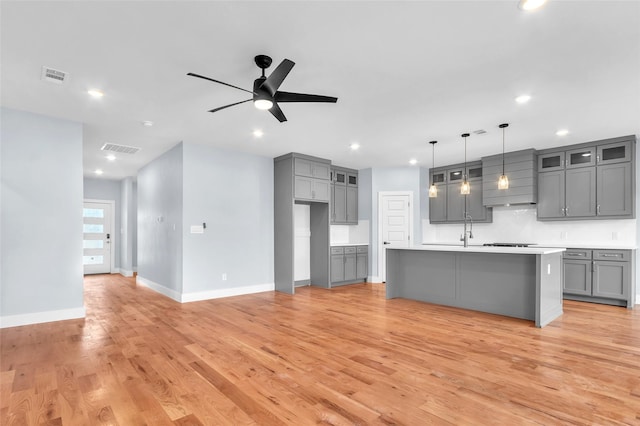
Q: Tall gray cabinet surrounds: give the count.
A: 1